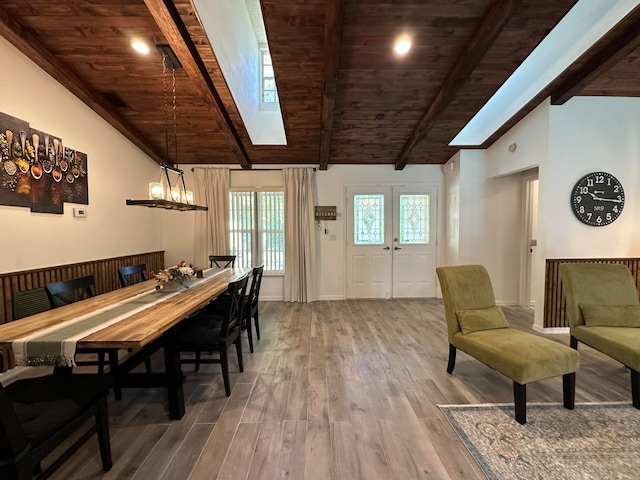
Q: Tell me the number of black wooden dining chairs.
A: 6